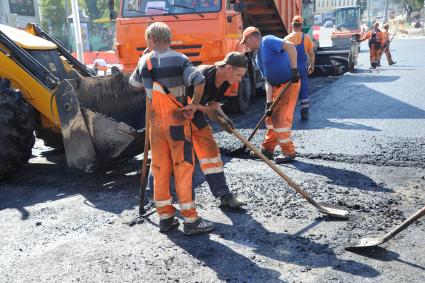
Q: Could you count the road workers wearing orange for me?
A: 6